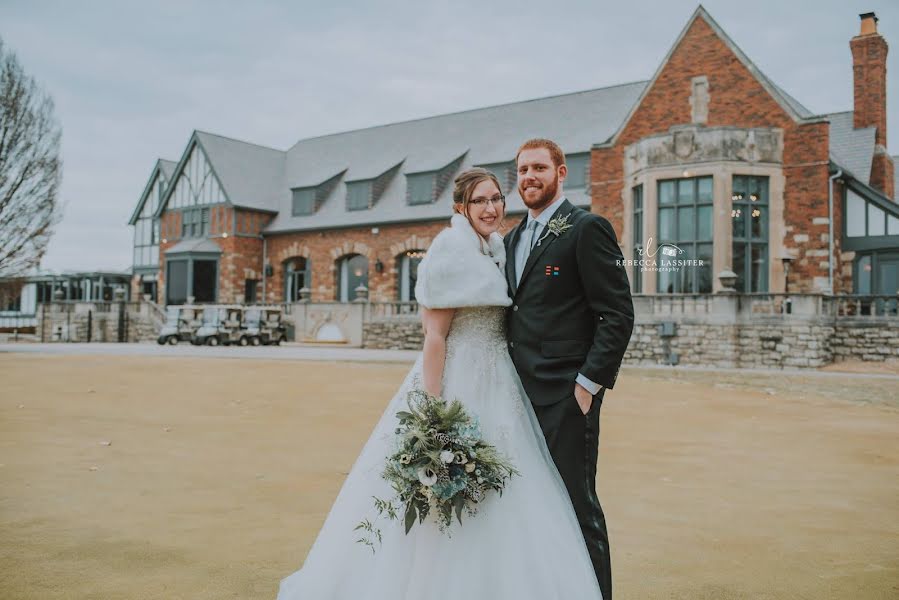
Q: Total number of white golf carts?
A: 3